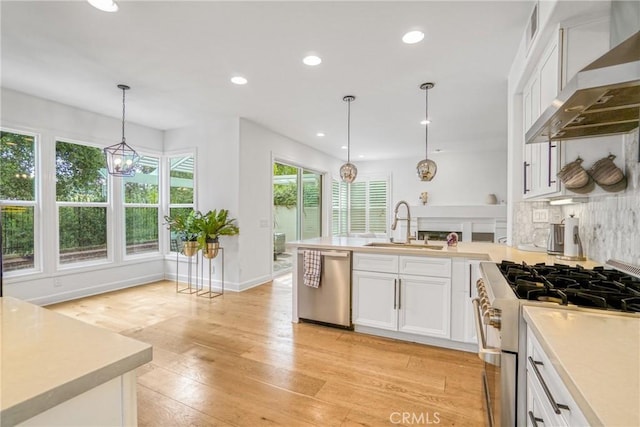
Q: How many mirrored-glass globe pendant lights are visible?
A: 2